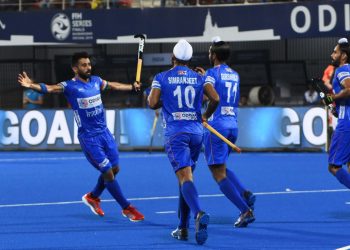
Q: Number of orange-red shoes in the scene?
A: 2